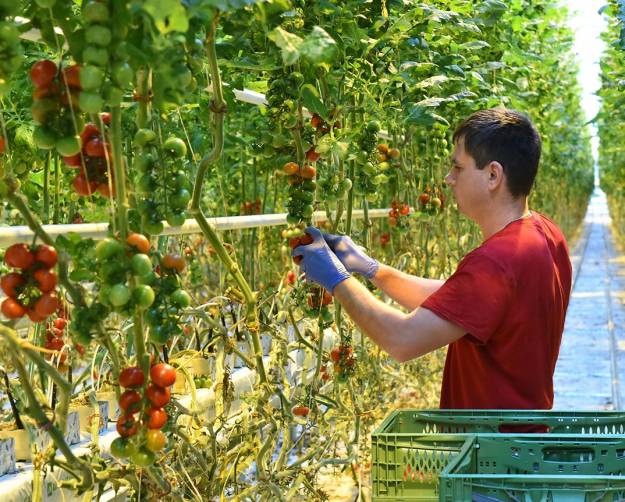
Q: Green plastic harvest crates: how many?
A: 2